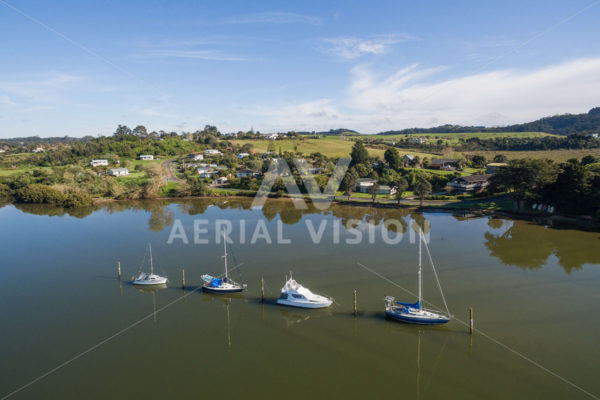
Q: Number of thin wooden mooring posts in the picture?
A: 5